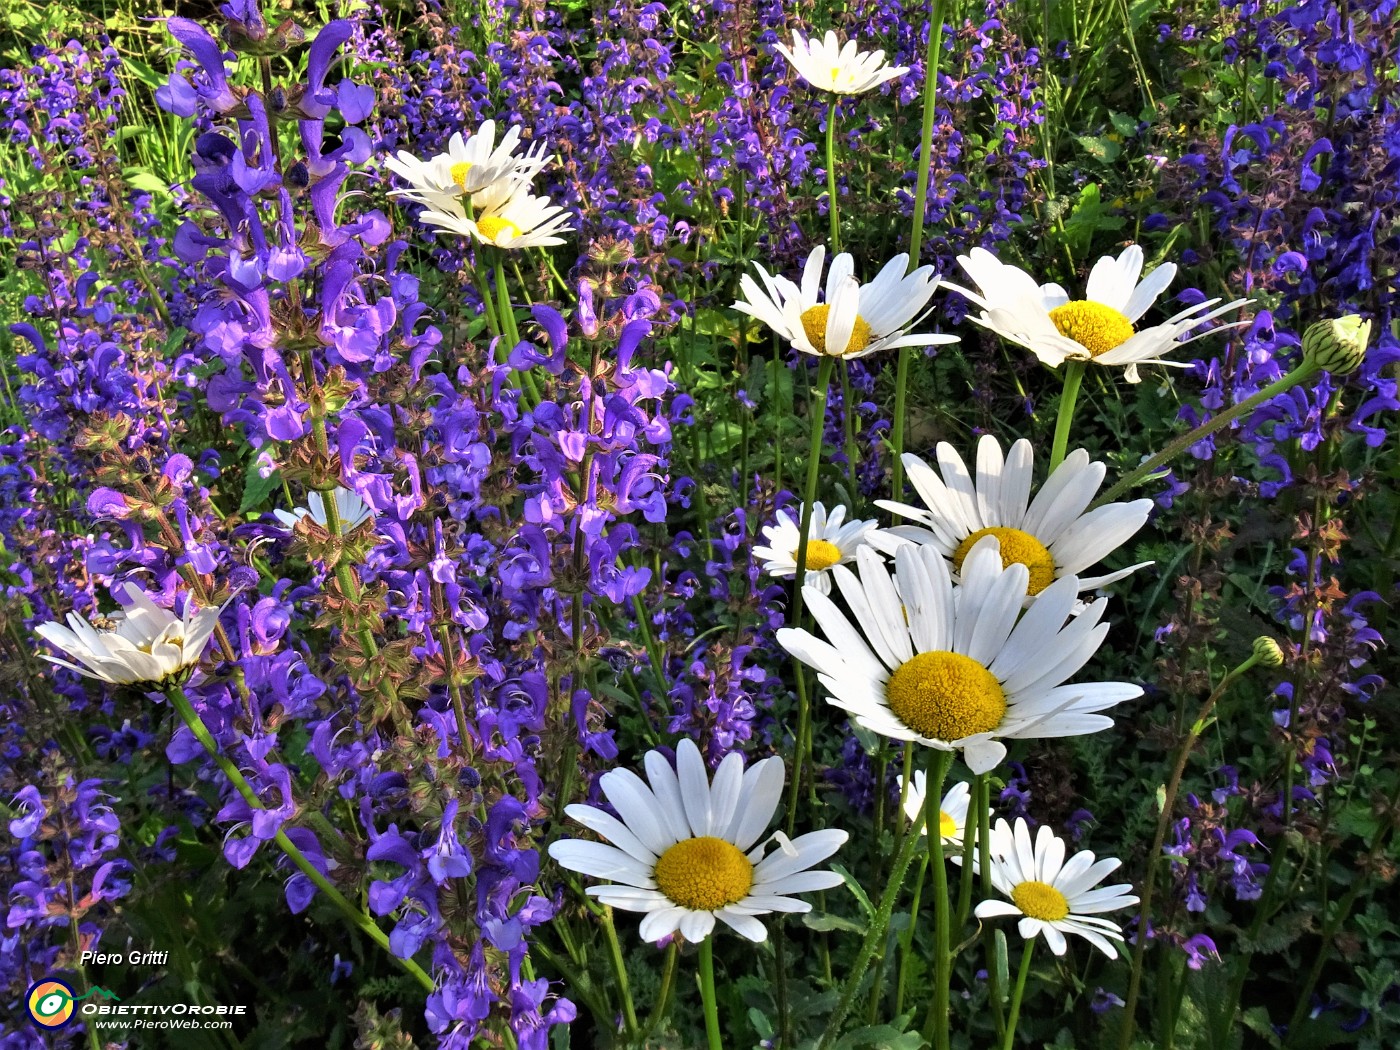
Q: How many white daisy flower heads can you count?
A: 13